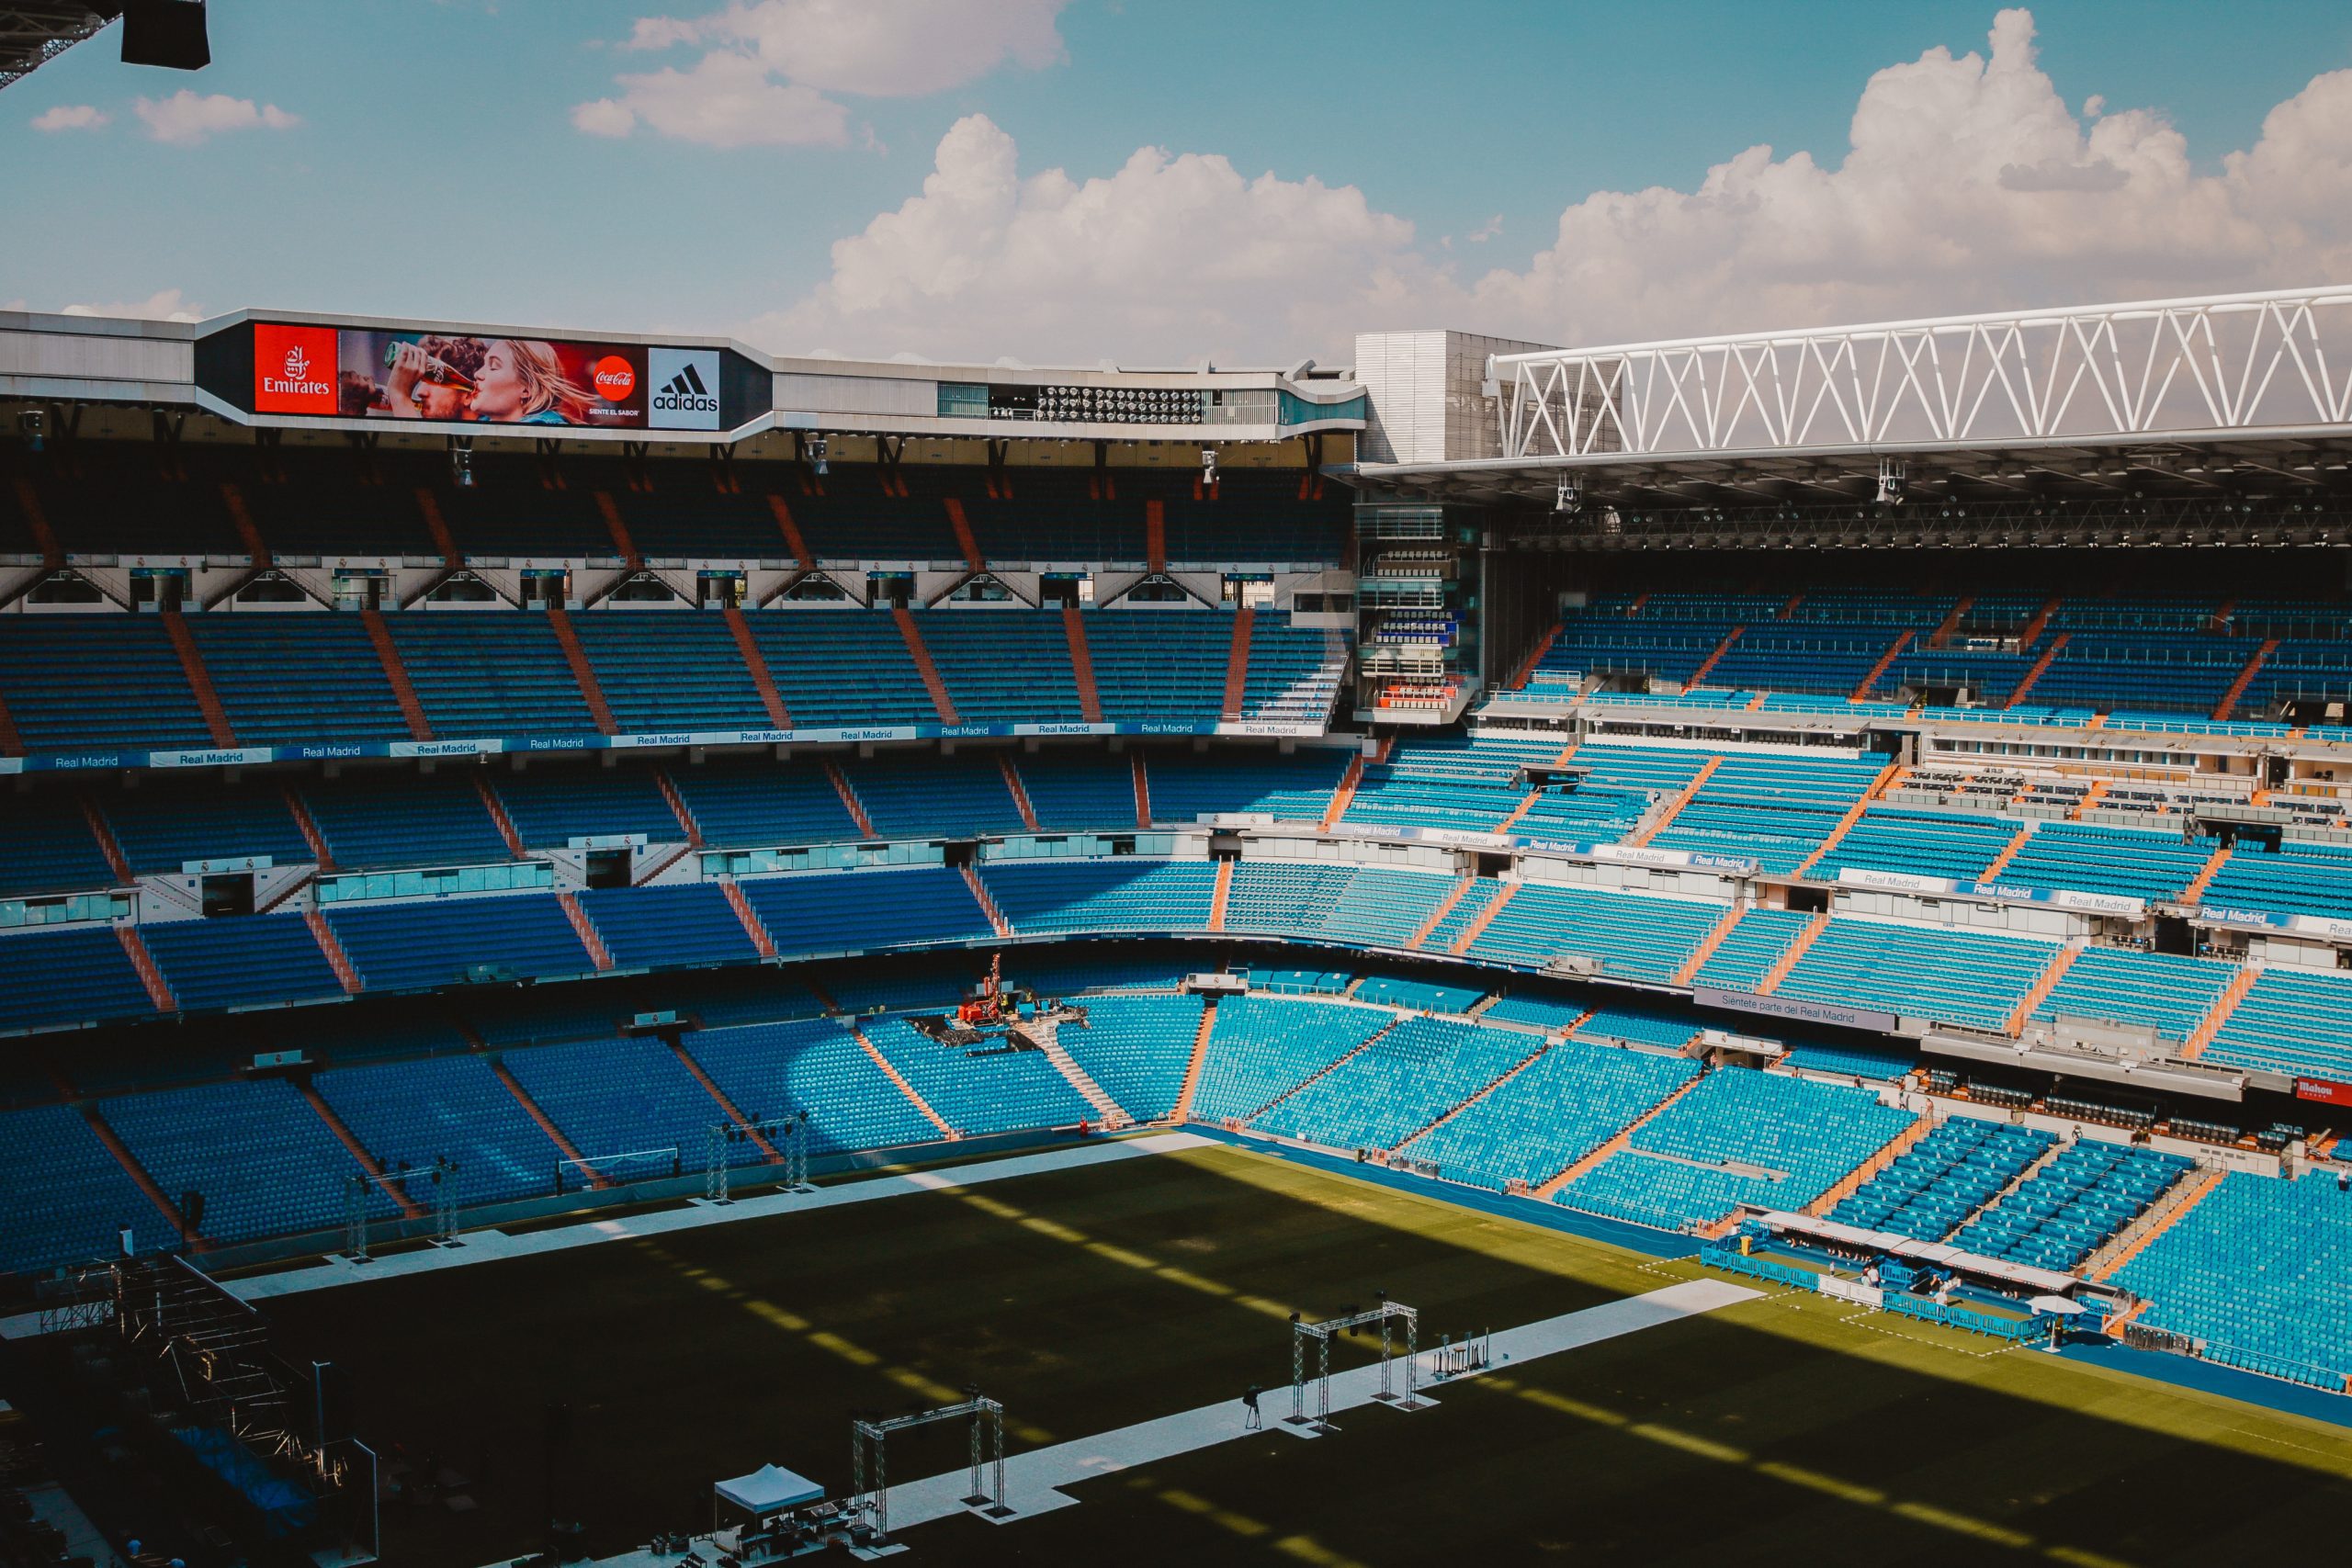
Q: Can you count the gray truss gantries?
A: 4